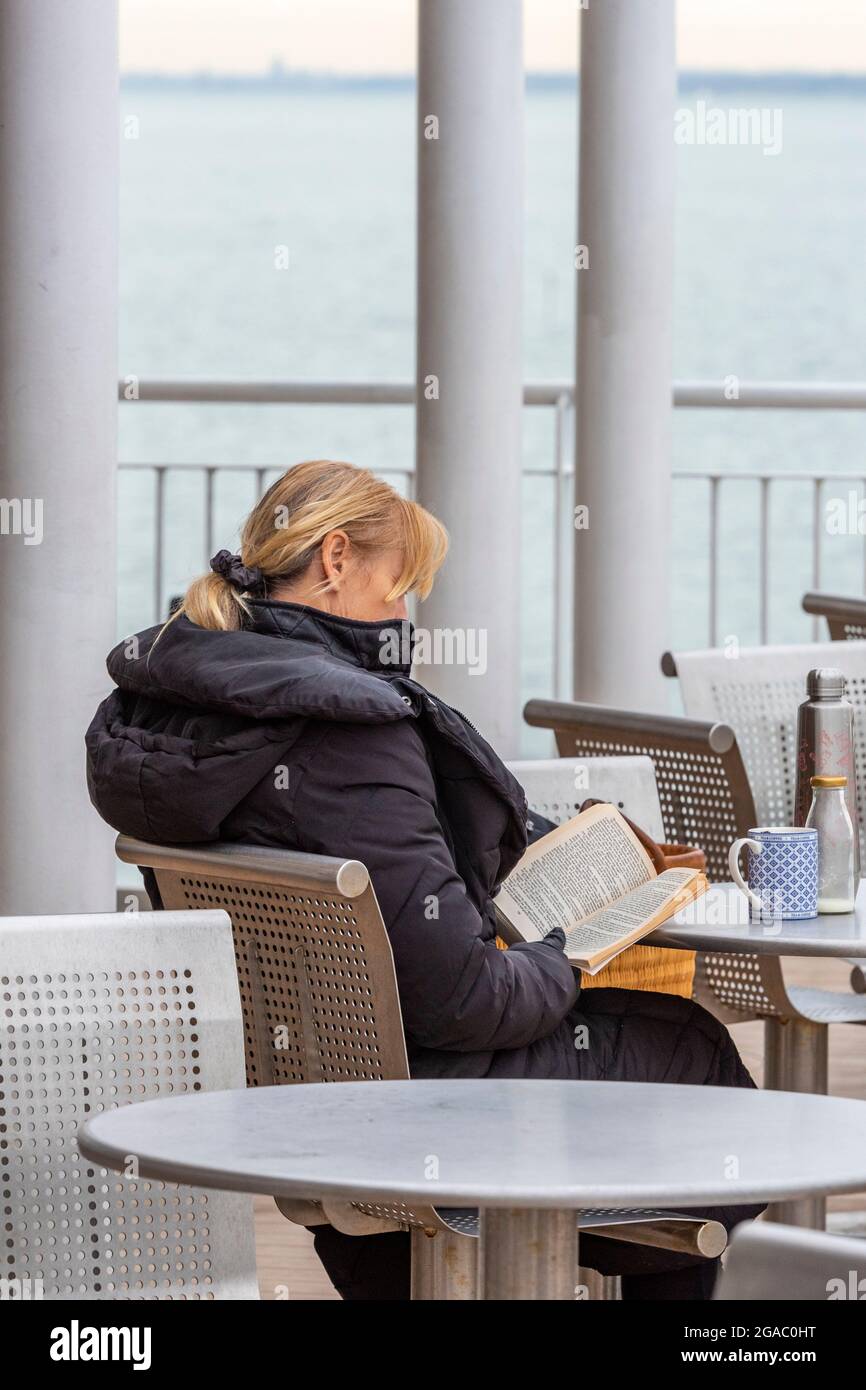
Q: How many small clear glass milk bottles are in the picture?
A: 1